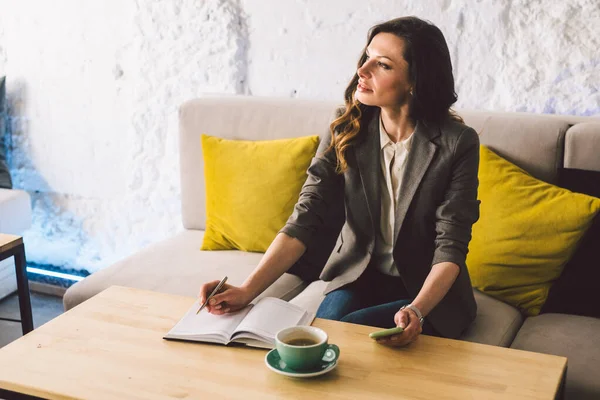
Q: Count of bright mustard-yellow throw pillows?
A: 2